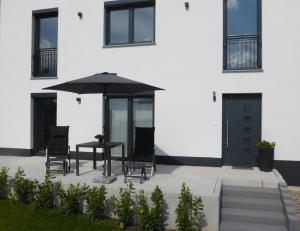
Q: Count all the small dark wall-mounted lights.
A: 4